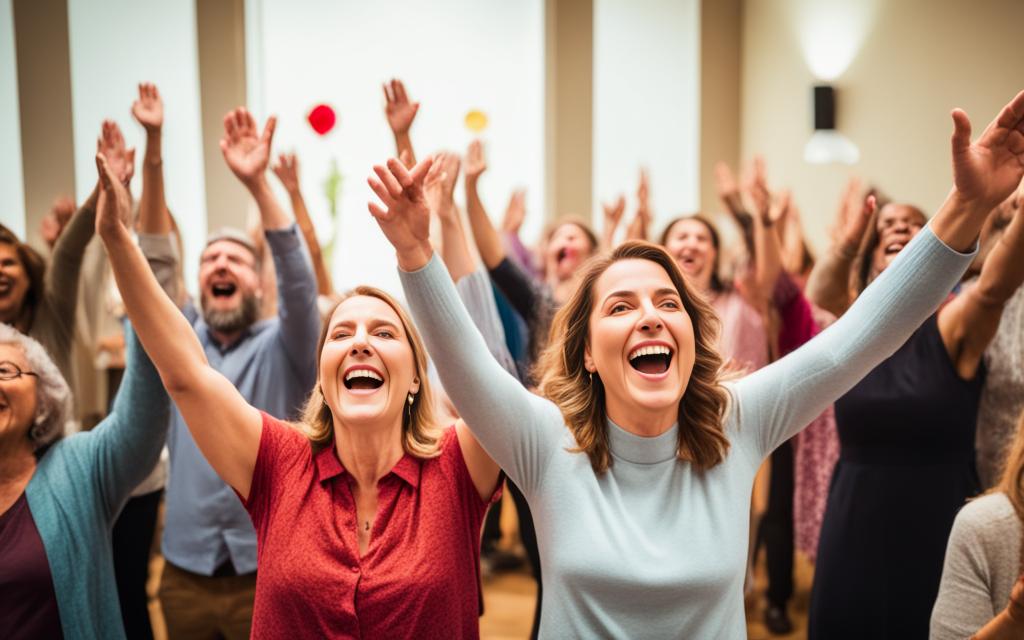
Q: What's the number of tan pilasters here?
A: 4